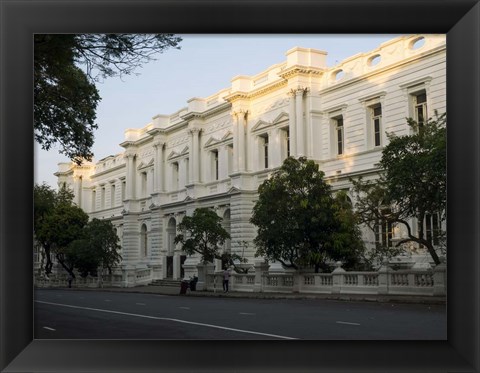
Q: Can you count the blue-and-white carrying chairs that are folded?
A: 0